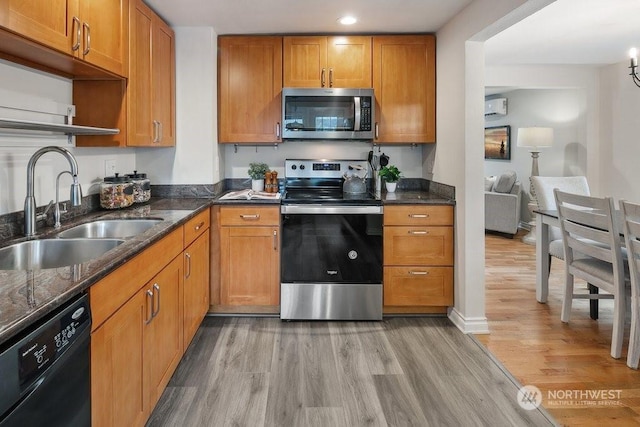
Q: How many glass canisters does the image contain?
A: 2